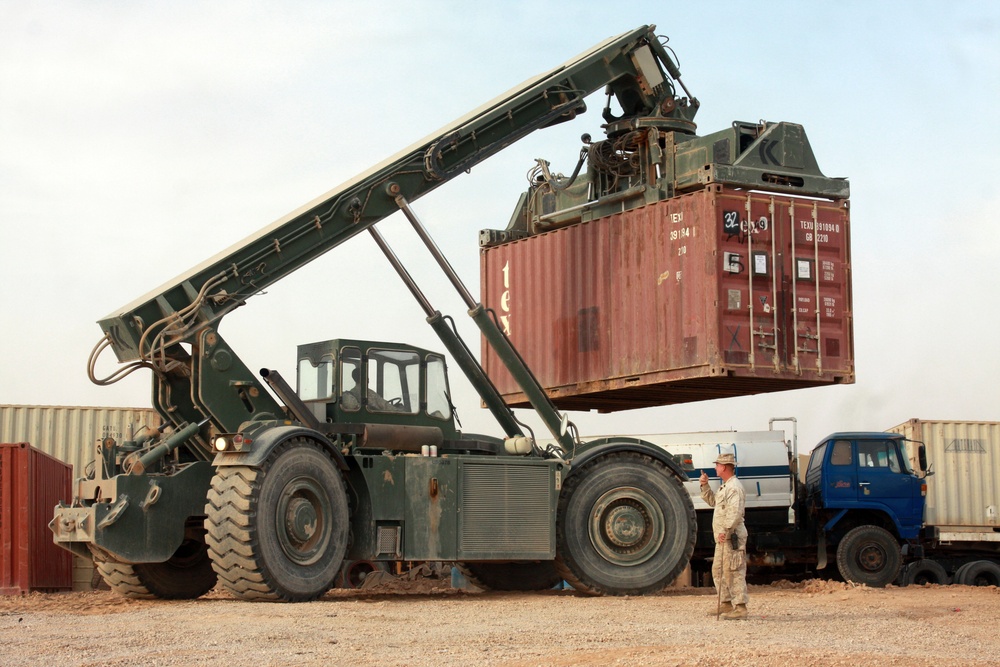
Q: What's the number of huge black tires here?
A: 4